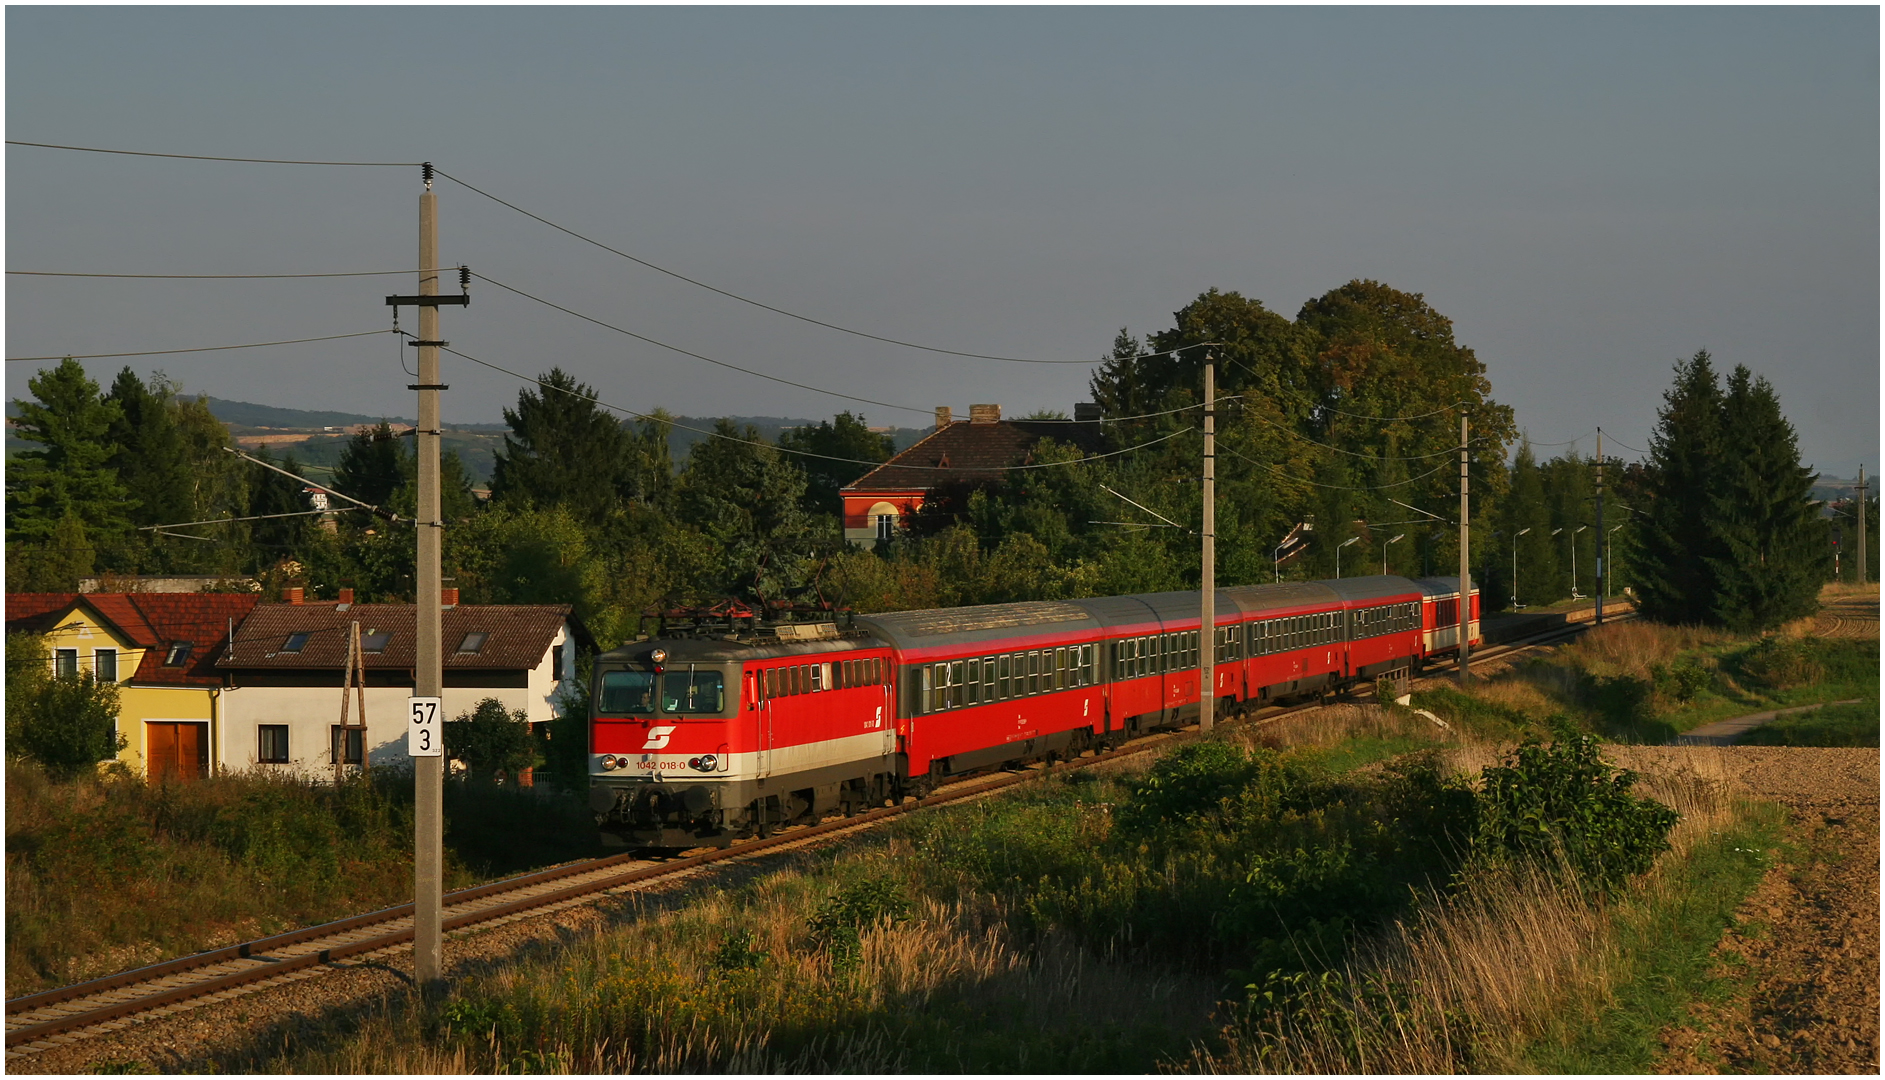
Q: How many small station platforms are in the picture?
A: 1